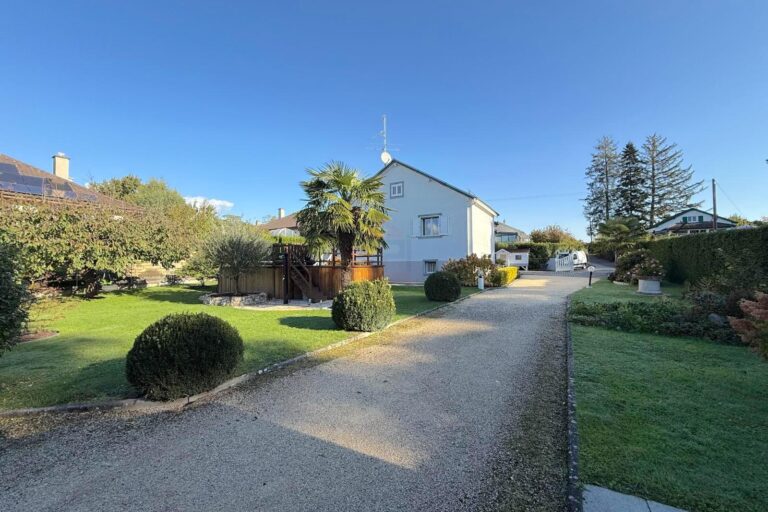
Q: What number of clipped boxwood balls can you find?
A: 3